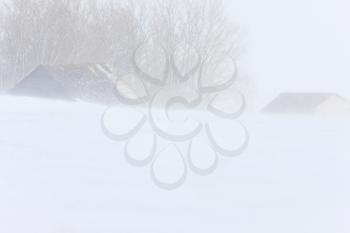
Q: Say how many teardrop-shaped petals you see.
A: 10